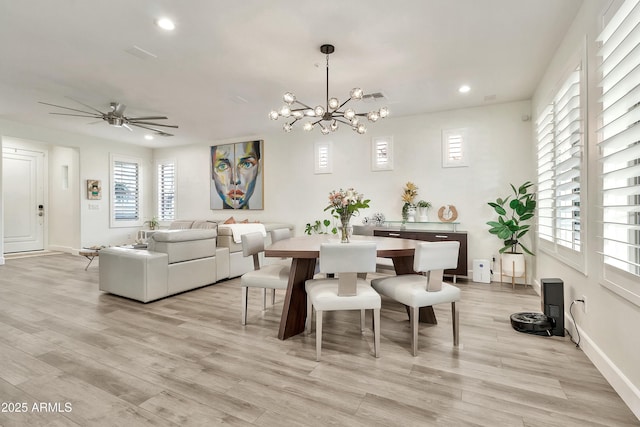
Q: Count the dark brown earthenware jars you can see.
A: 0